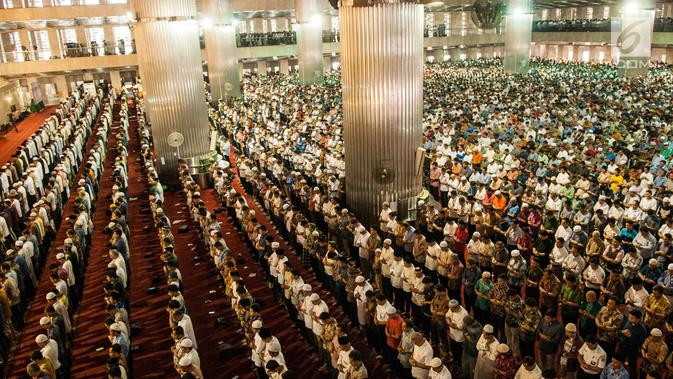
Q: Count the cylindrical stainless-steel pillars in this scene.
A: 6